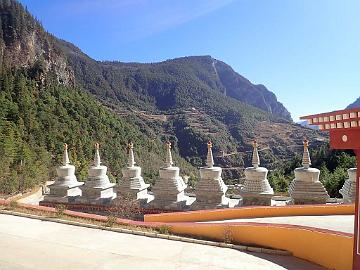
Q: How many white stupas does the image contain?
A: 8